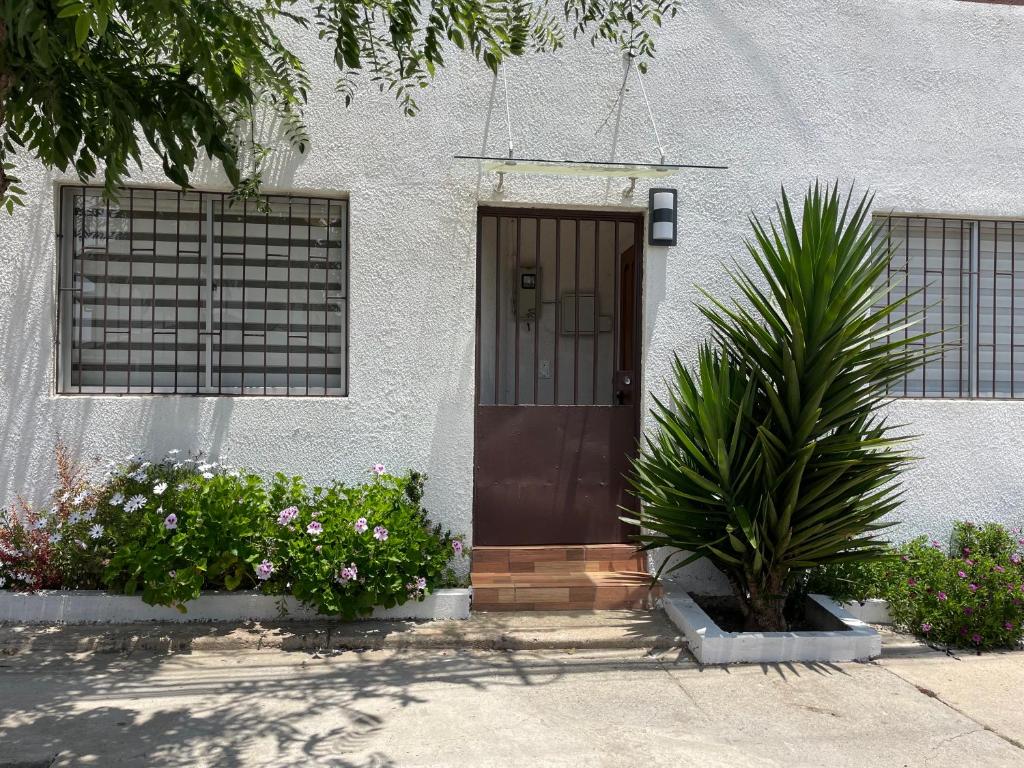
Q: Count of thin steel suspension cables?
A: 2